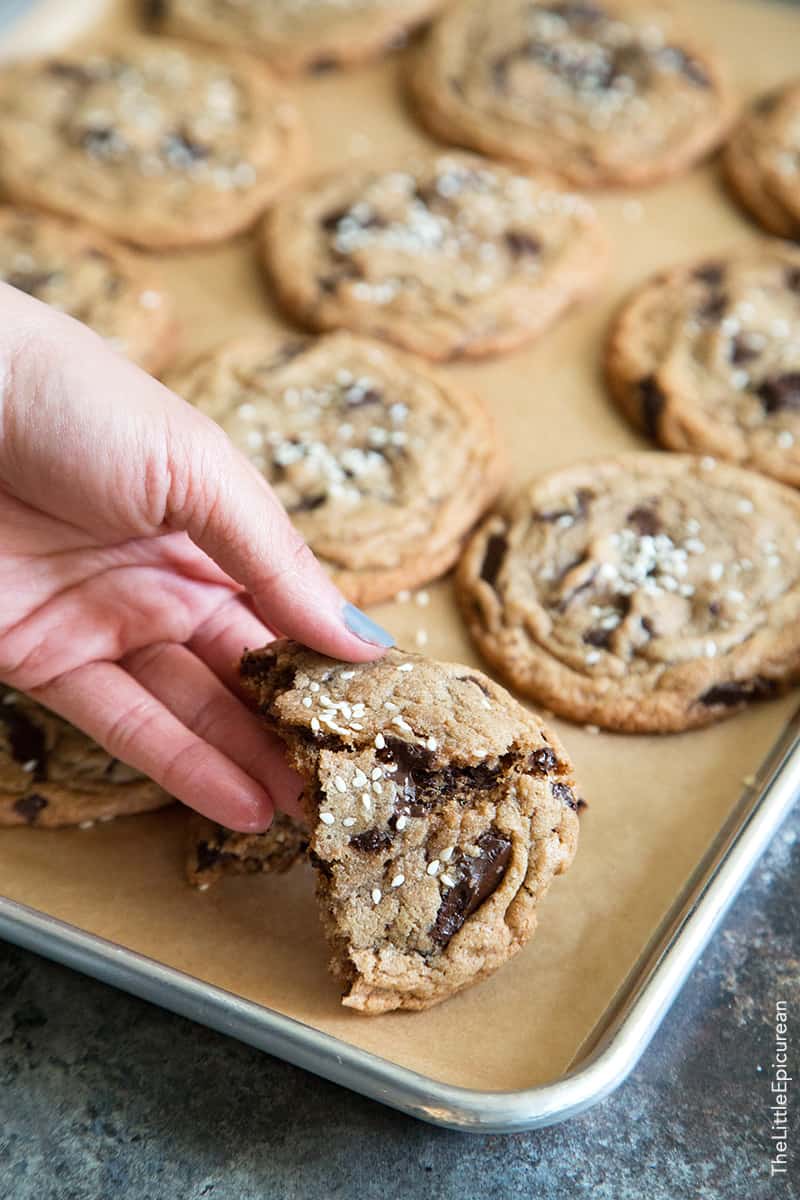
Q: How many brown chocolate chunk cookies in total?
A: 11